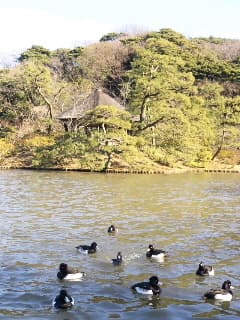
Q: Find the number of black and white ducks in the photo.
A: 9